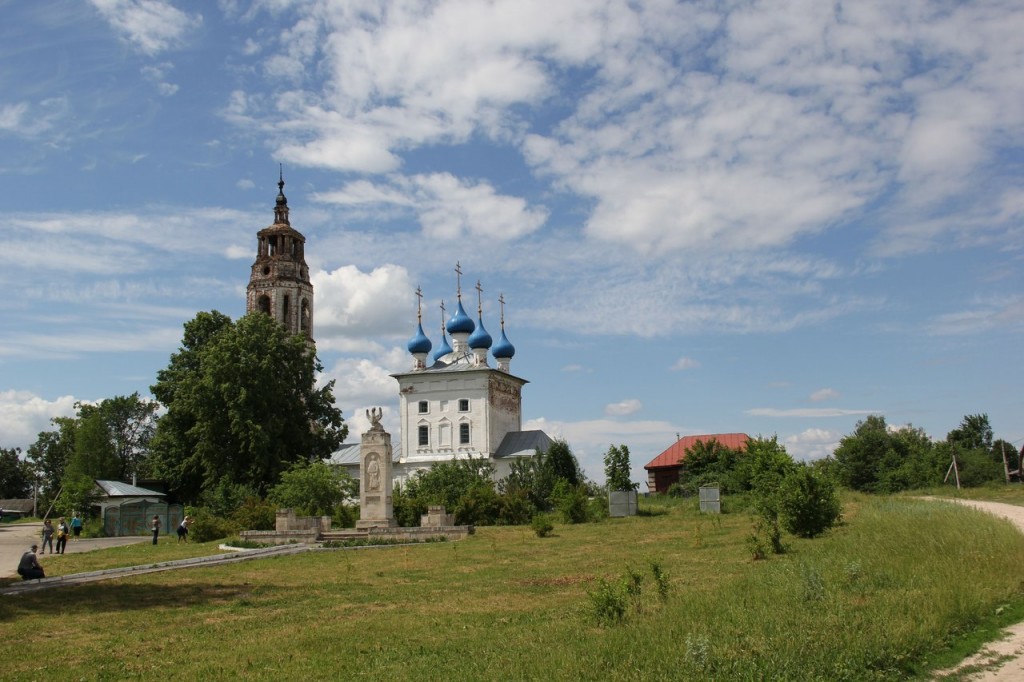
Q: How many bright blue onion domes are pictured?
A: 5